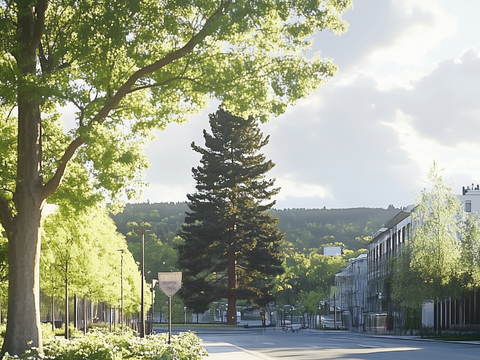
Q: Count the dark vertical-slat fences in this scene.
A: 1